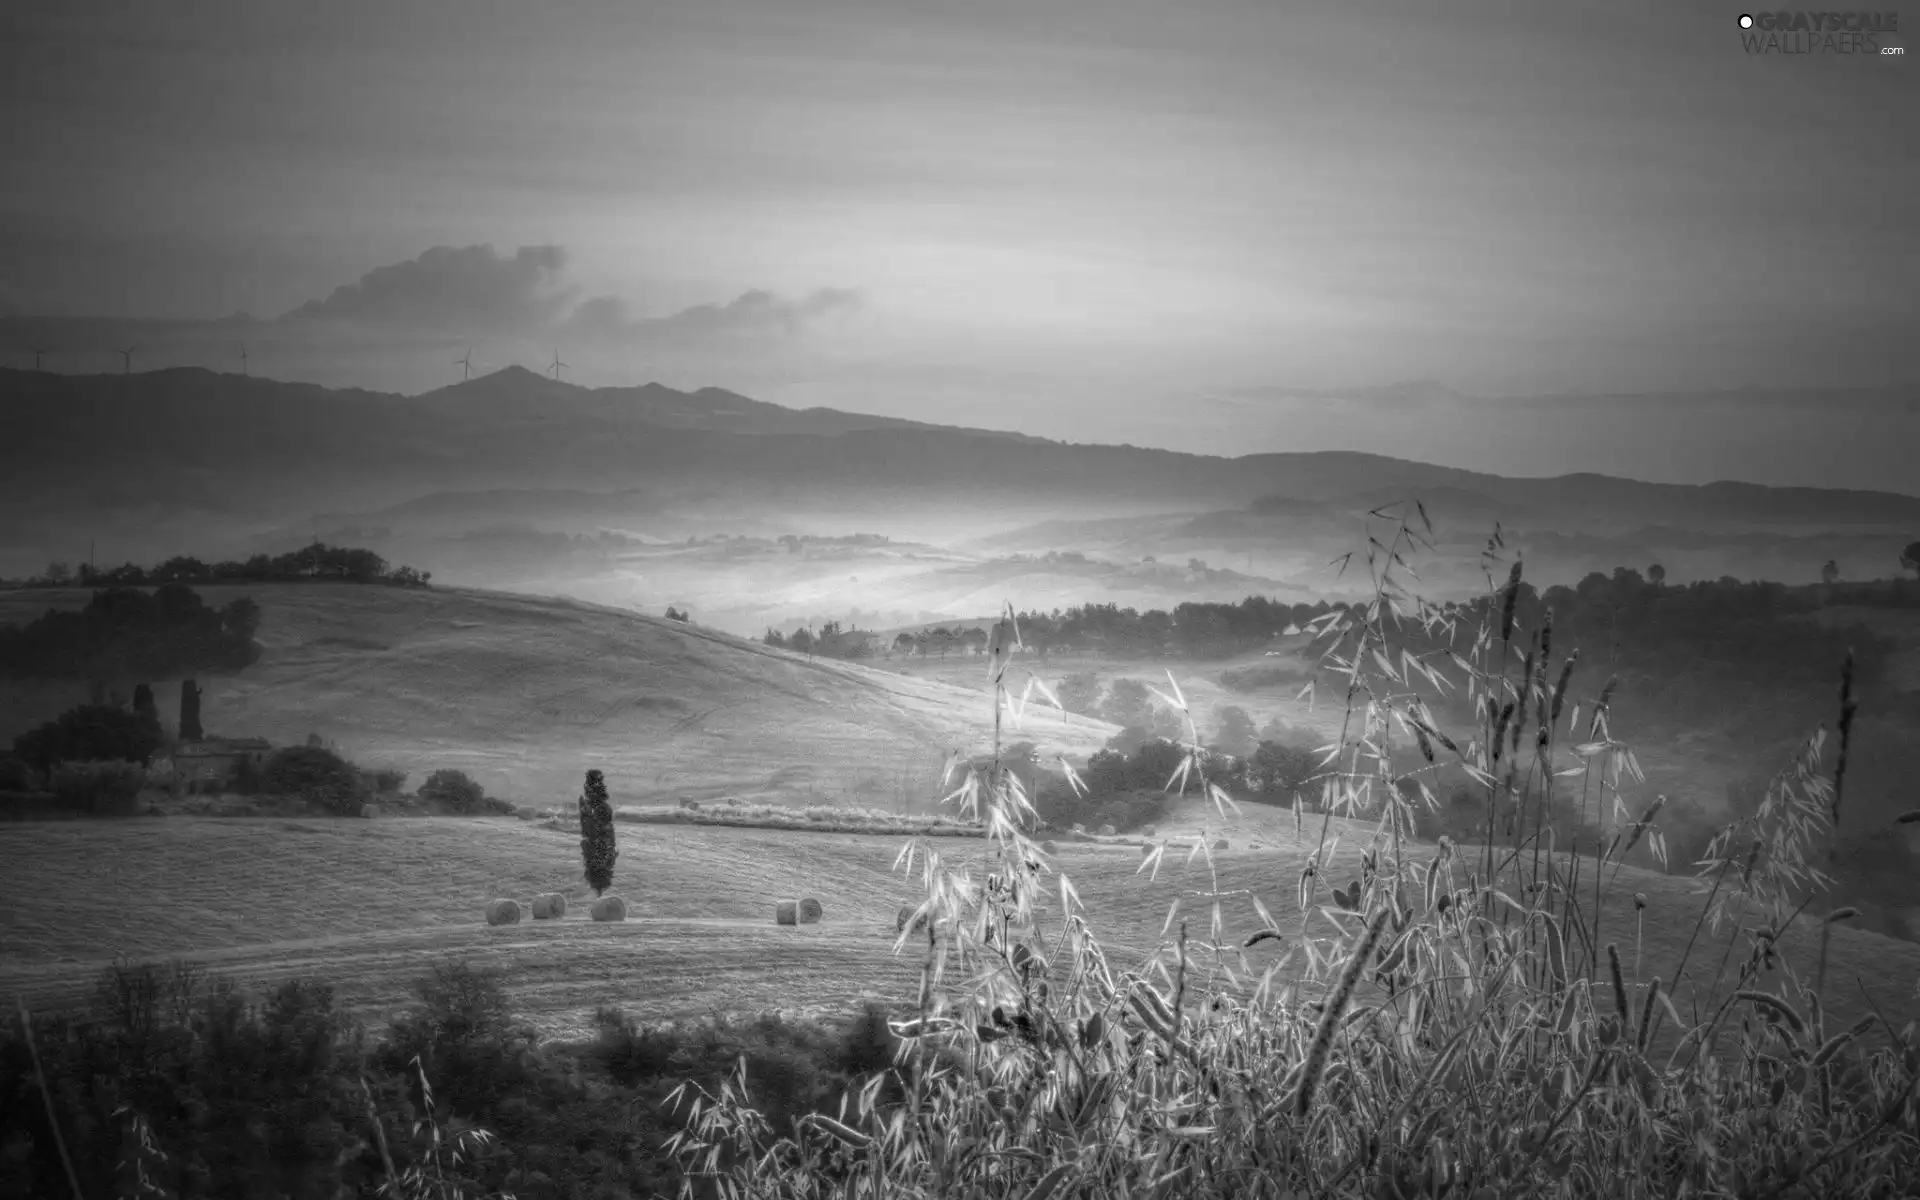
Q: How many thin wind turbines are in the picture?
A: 5